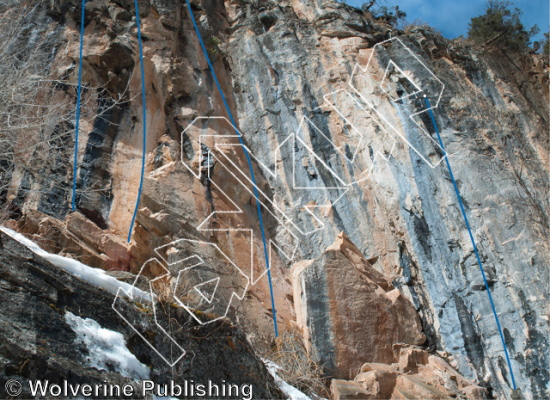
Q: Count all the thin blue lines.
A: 4